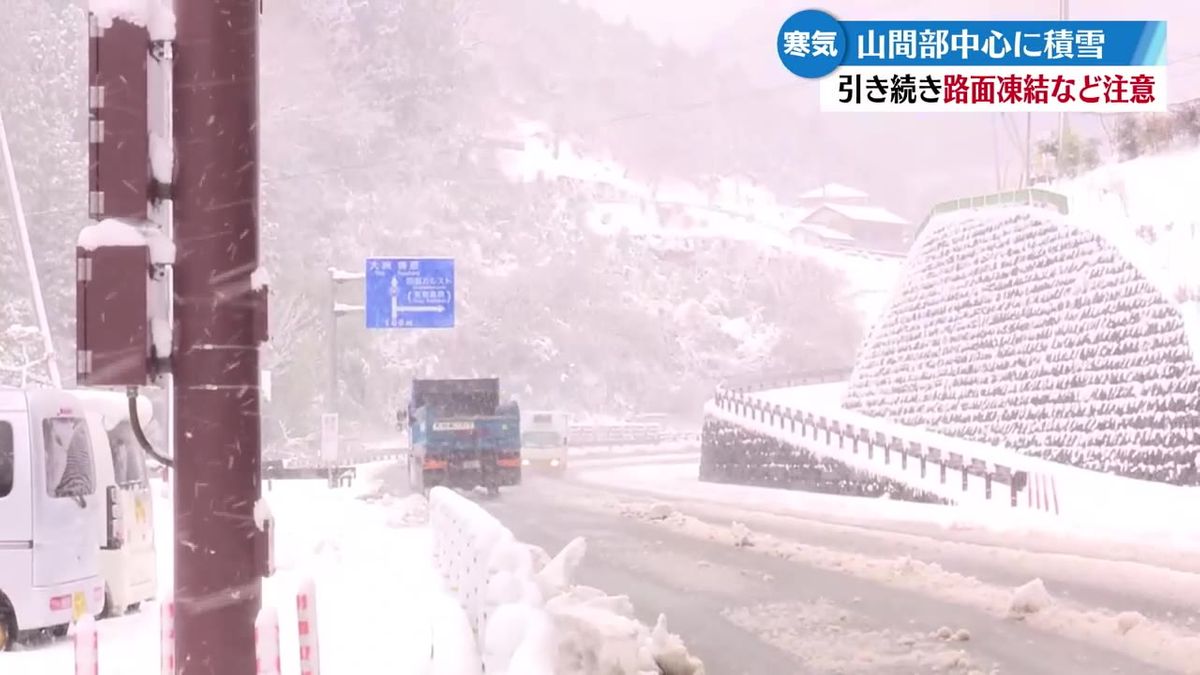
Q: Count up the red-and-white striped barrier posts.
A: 4